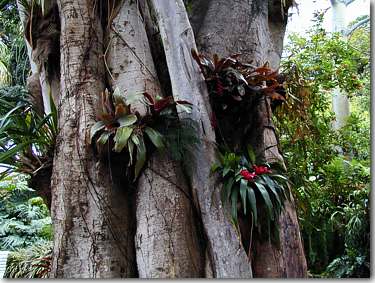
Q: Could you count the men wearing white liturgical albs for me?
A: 0